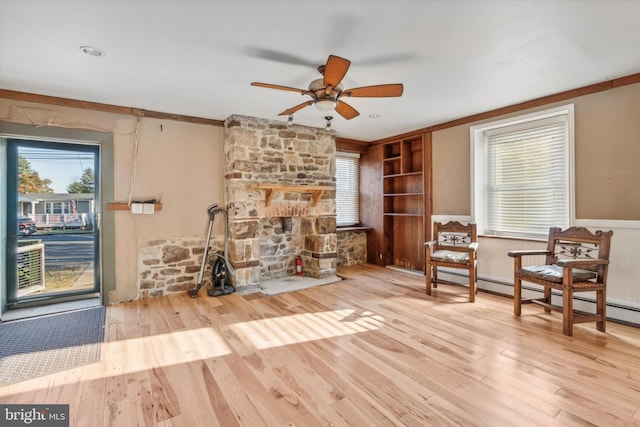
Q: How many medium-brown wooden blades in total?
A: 5